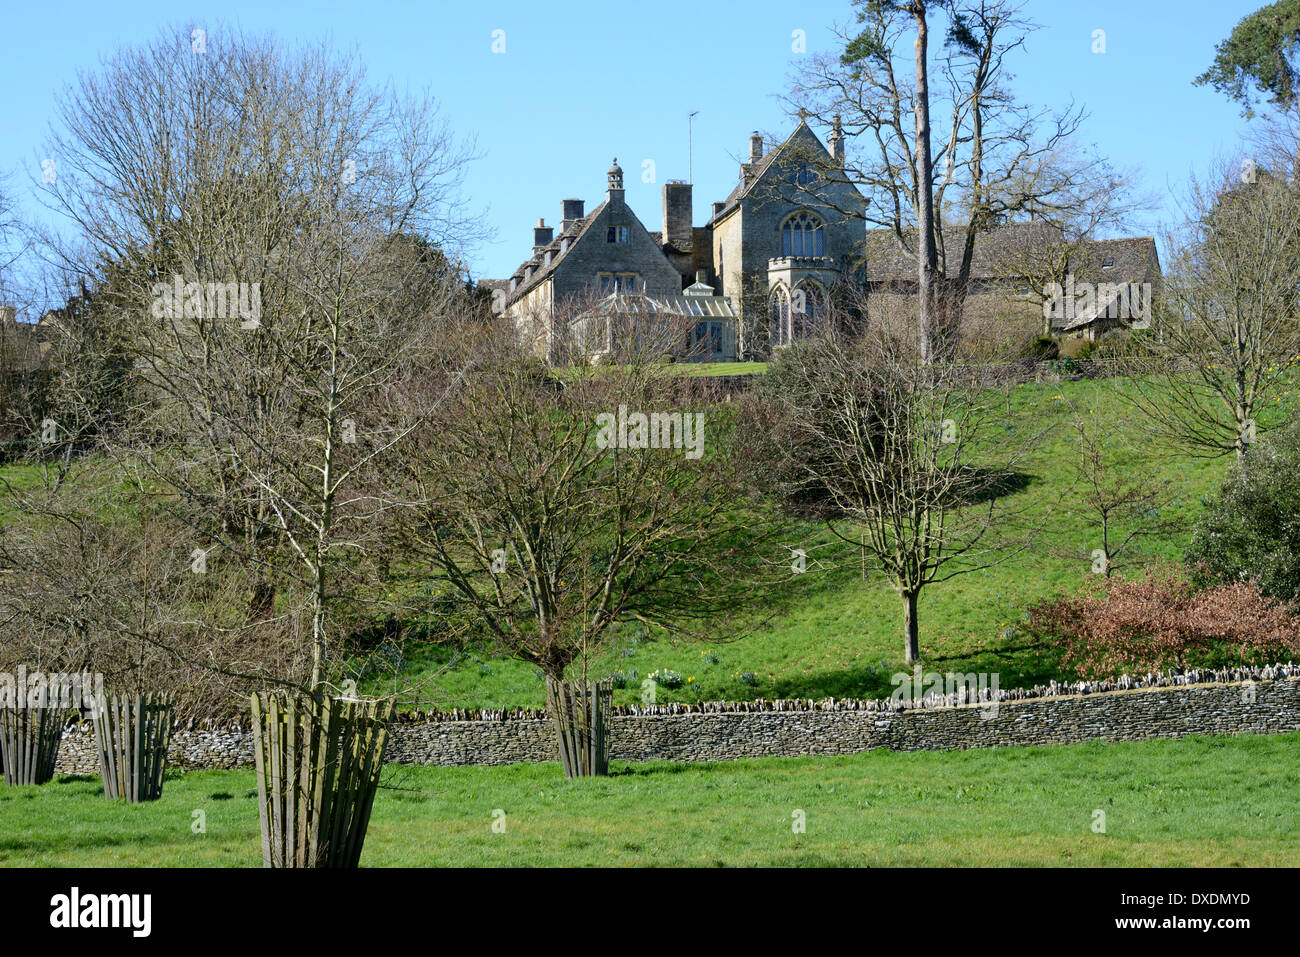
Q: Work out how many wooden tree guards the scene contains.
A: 4